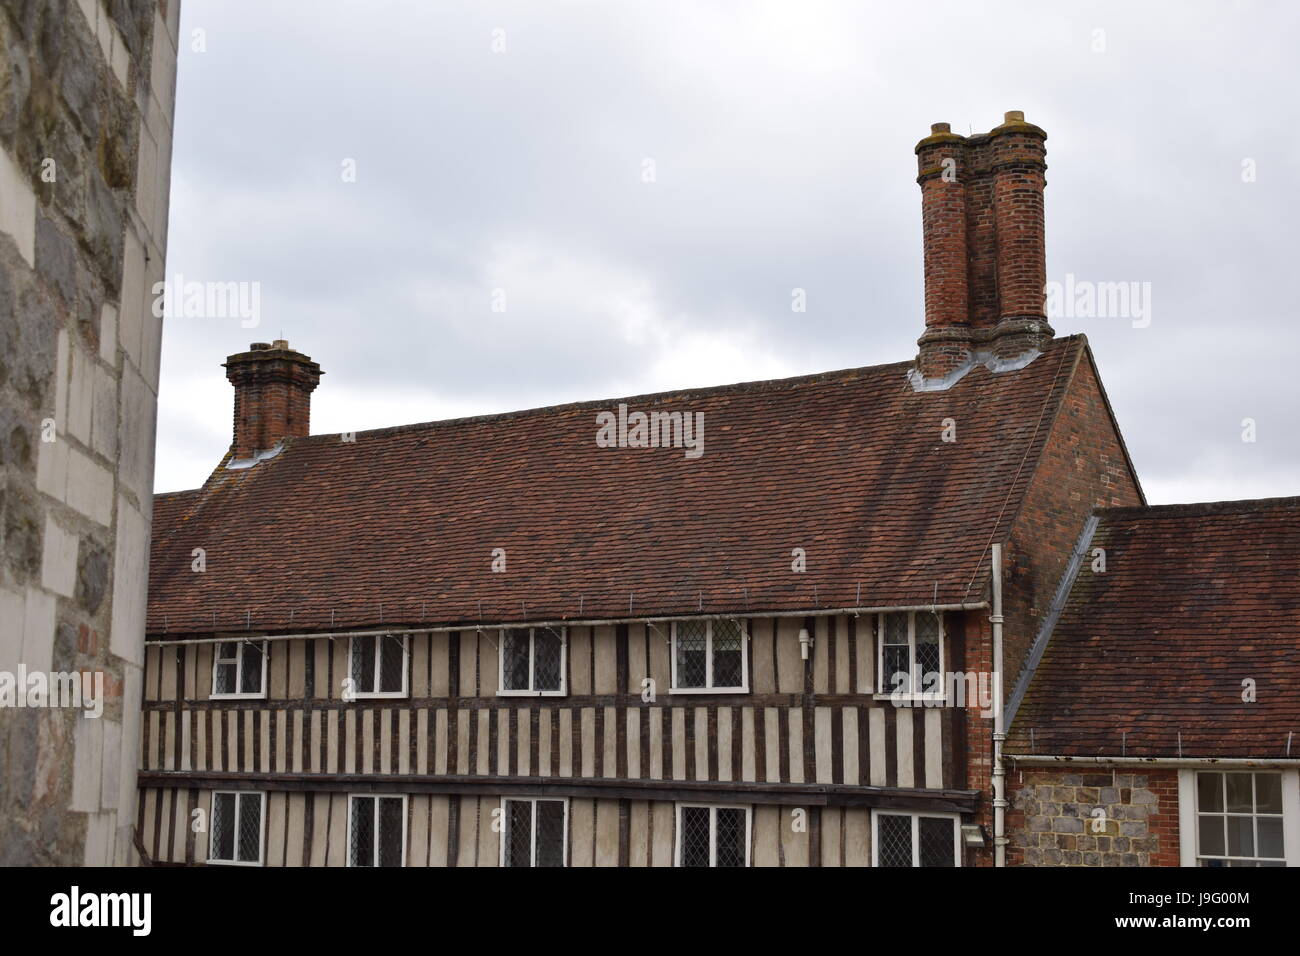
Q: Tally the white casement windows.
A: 10